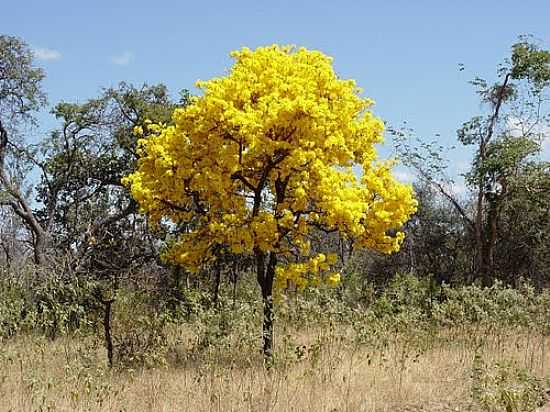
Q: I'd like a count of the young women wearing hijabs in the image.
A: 0